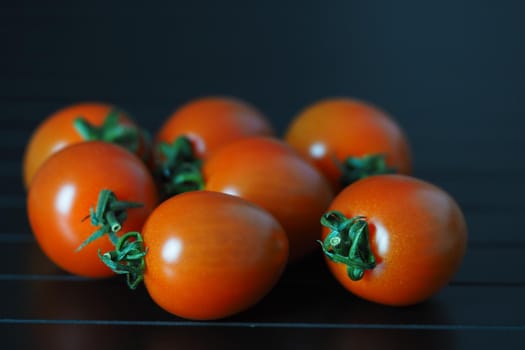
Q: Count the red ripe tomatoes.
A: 7